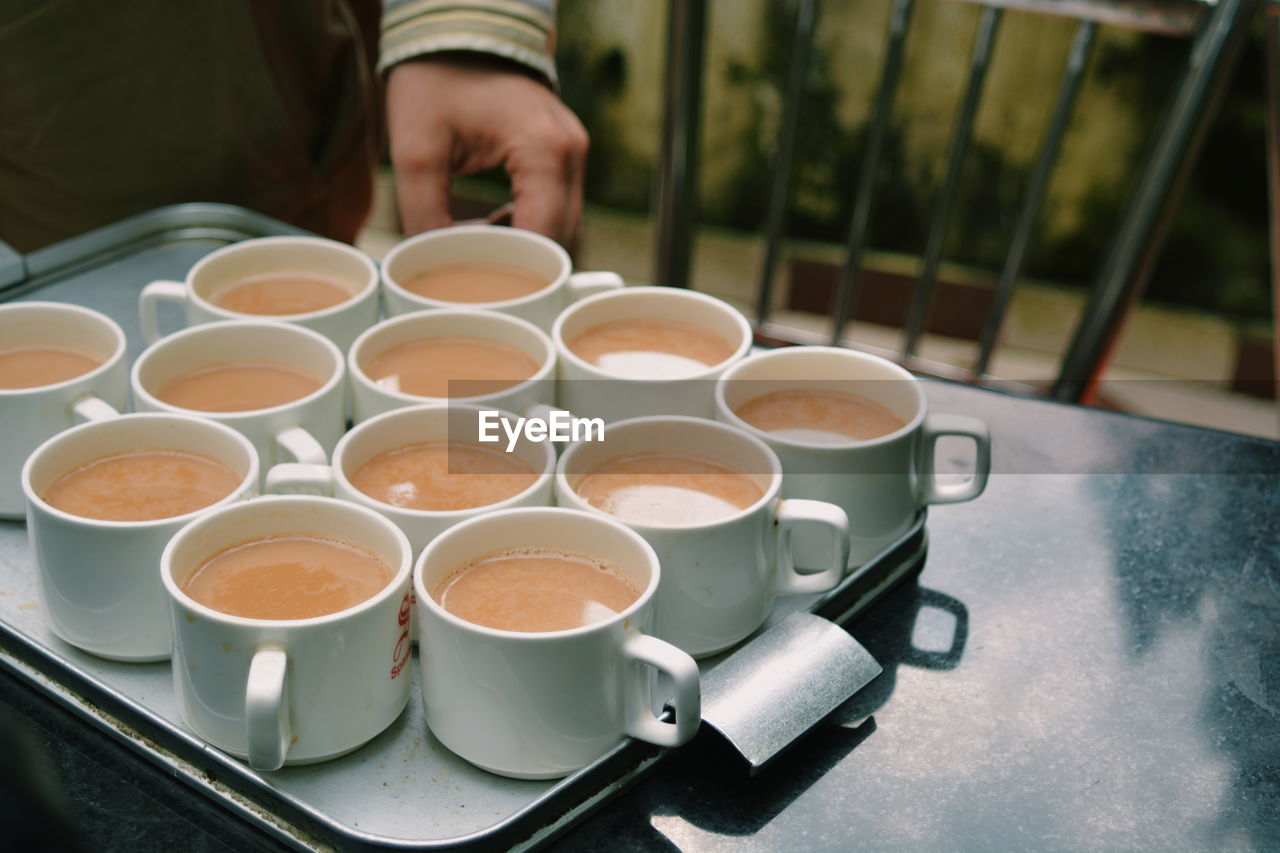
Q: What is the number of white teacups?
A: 12